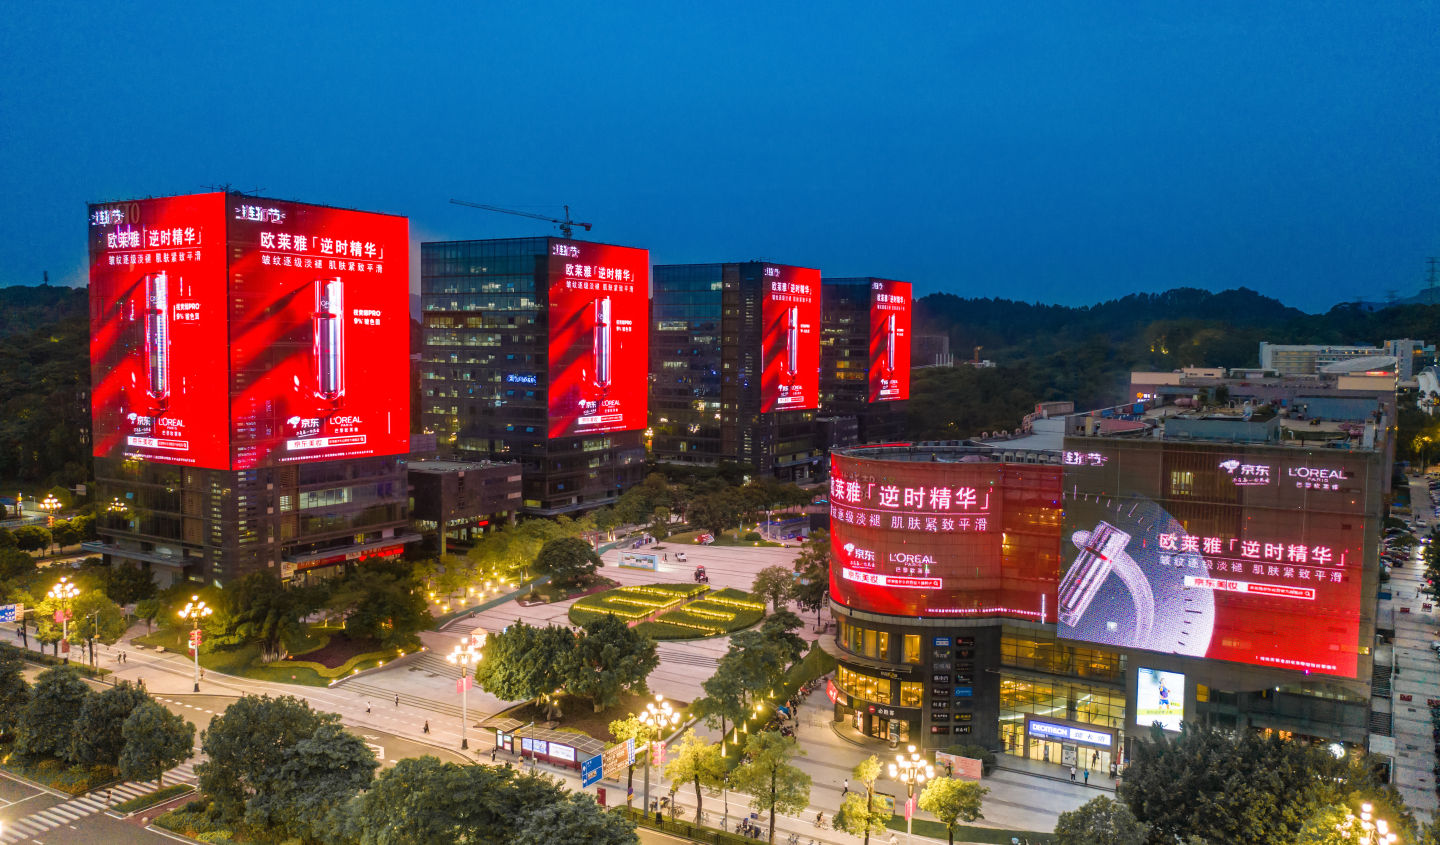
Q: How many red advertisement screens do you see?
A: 7